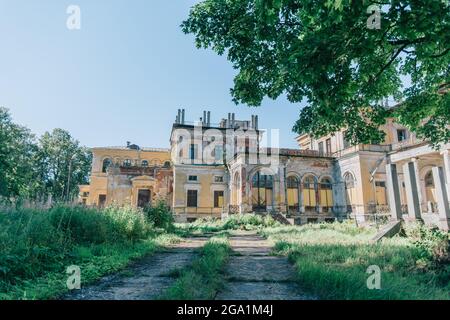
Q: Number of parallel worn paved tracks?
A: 2